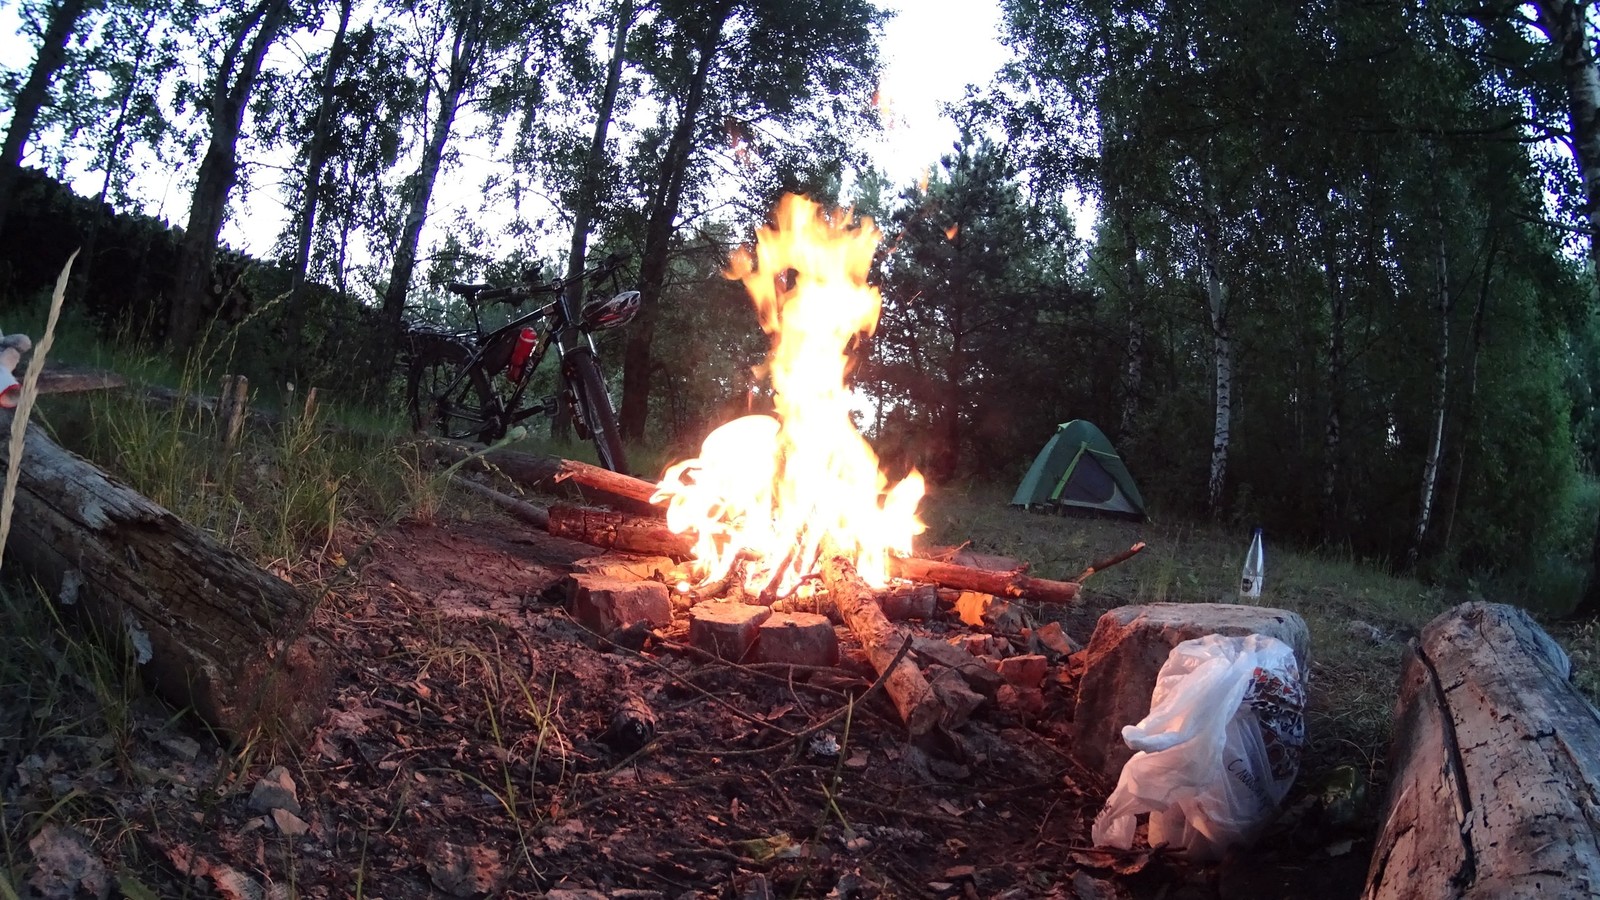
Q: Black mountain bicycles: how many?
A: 1